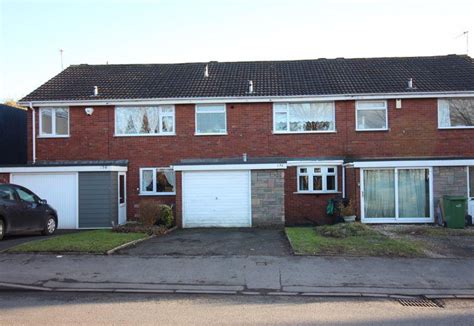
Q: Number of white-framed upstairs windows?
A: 6